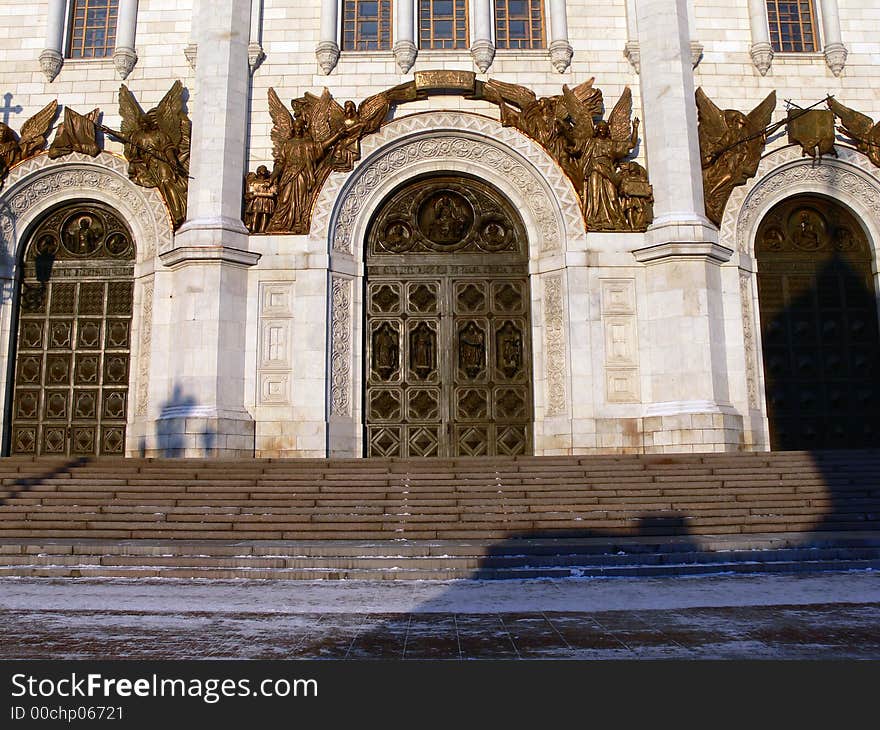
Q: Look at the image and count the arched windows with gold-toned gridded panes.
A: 5